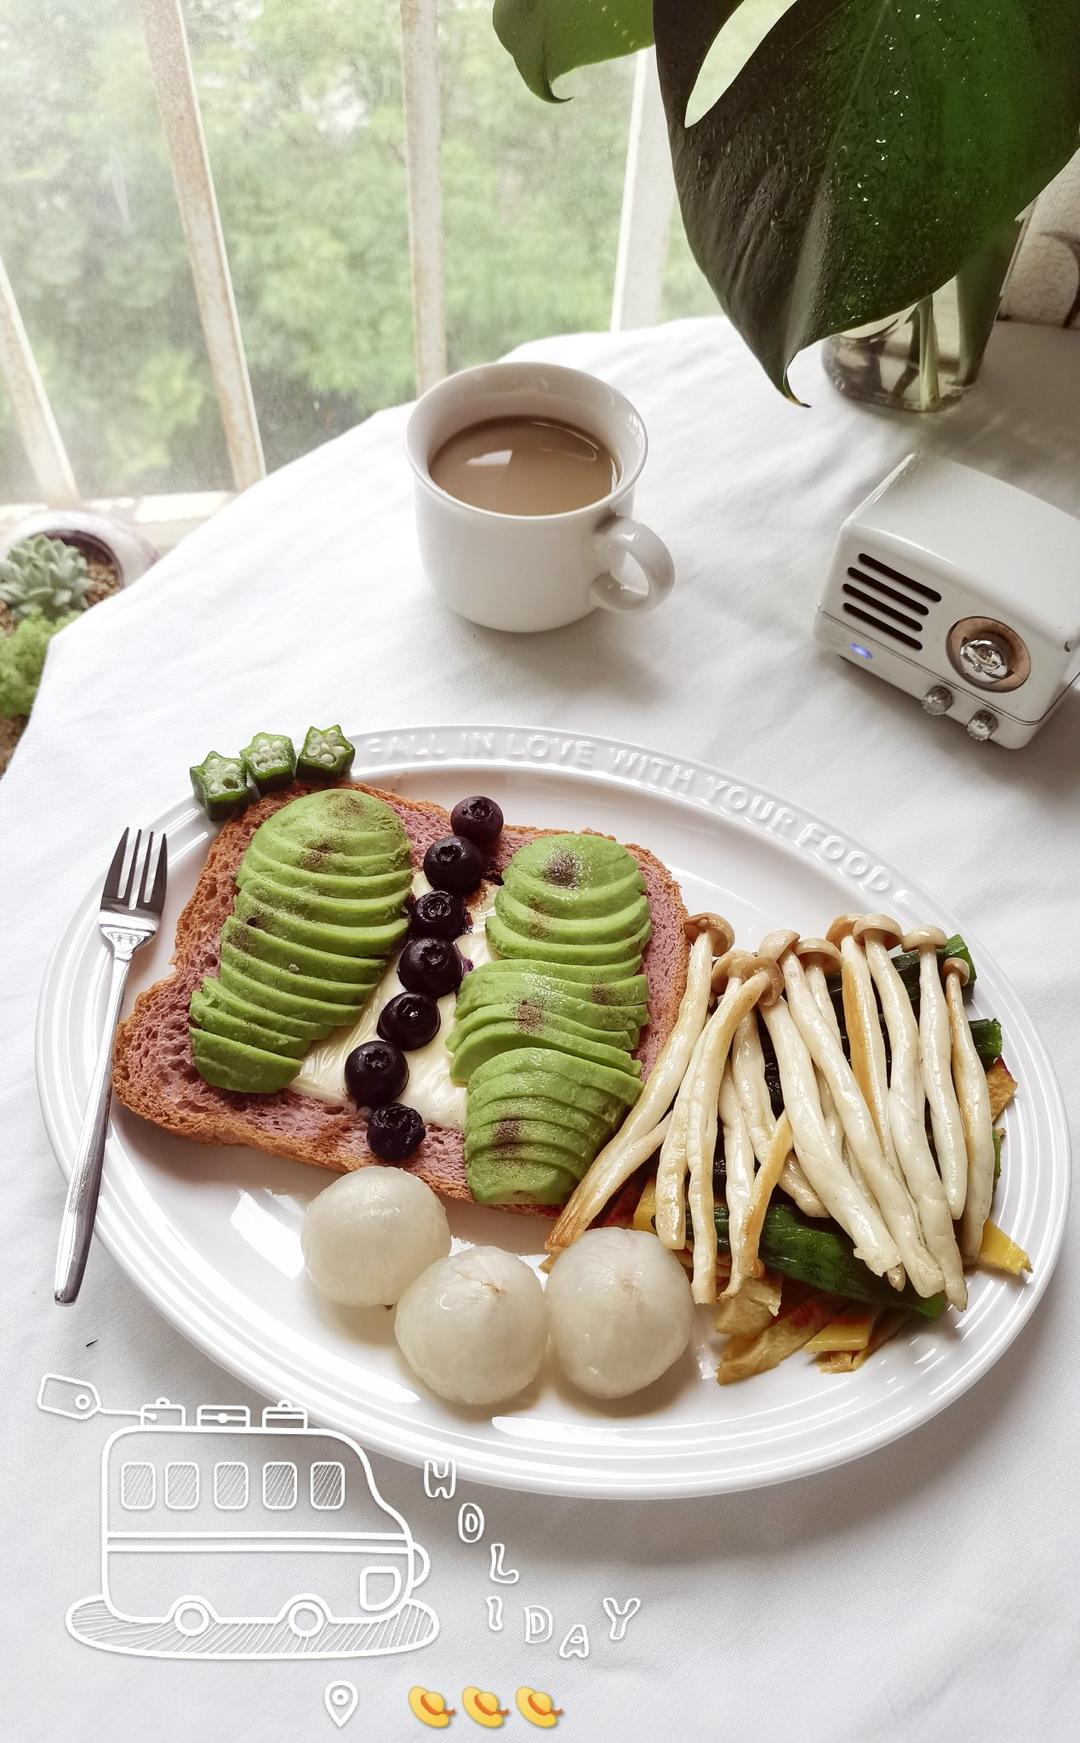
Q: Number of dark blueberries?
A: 7